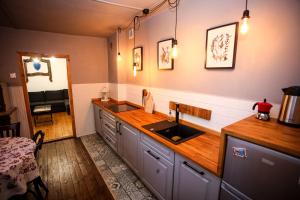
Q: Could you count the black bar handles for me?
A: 7